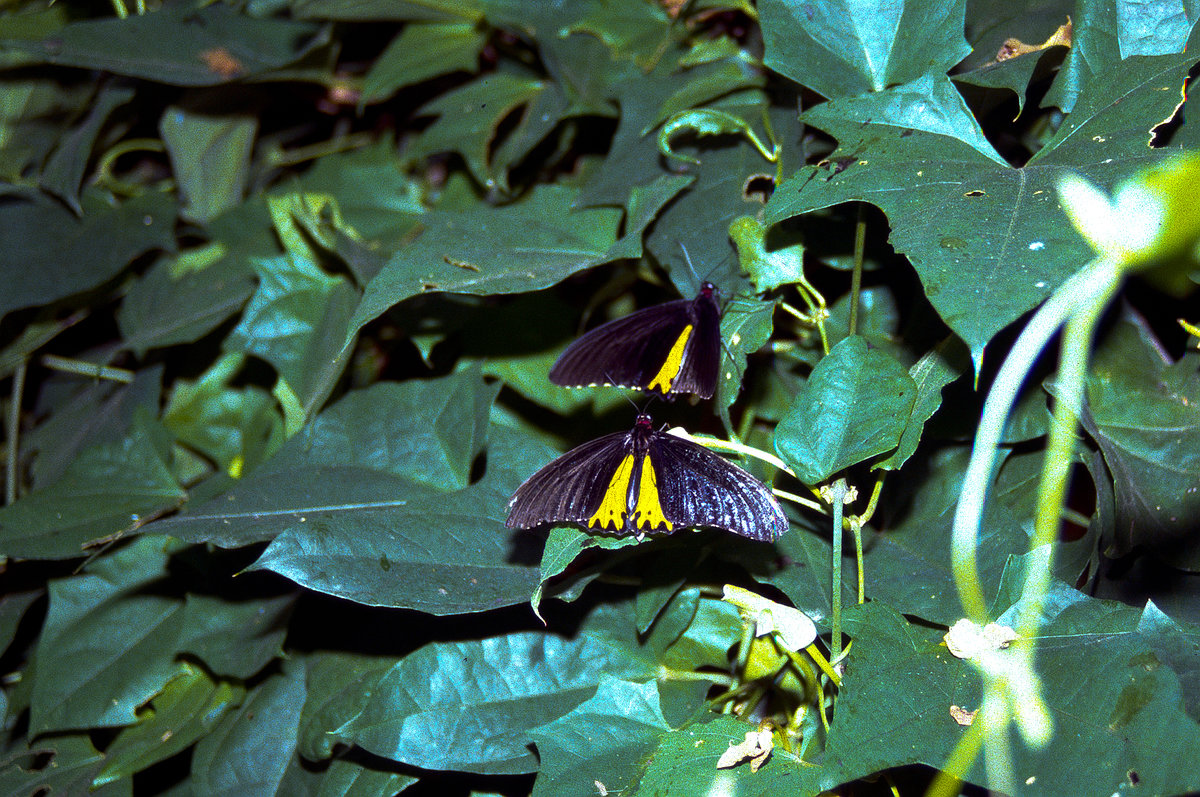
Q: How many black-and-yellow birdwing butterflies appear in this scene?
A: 2